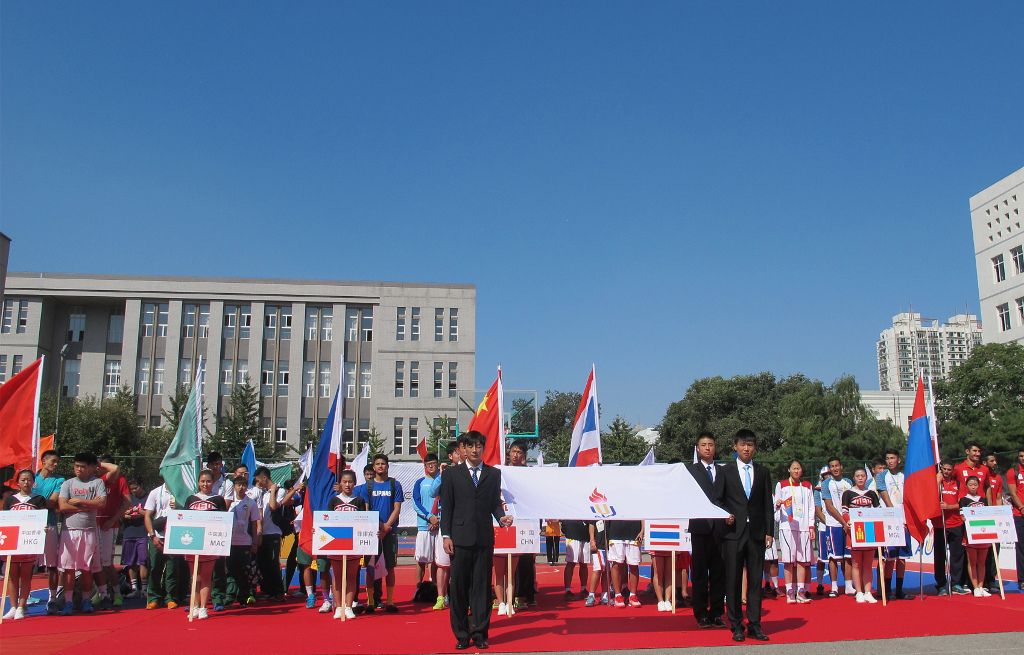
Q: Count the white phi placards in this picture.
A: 1